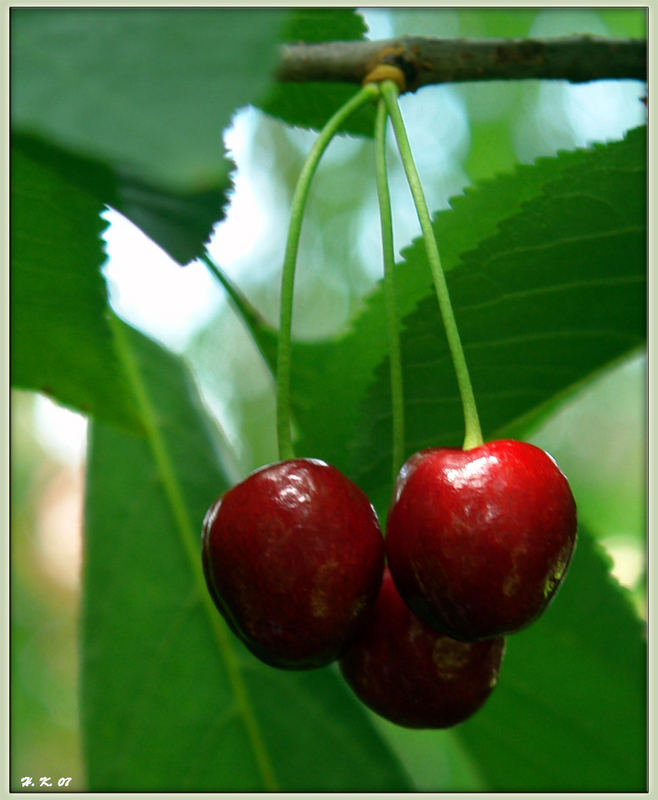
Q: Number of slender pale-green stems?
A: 3